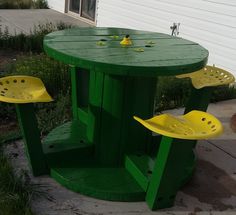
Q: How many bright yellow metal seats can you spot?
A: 3